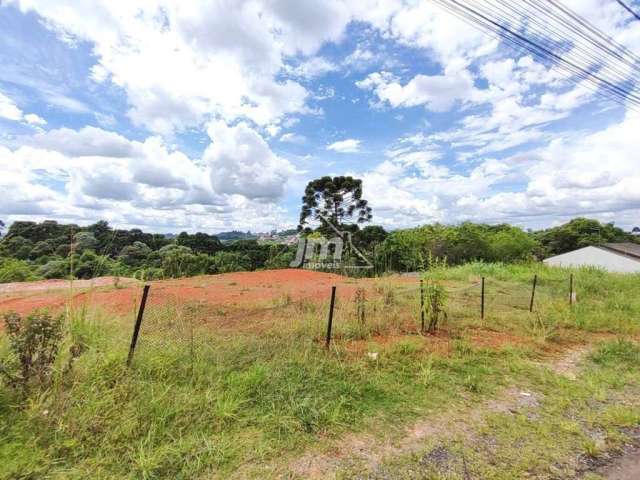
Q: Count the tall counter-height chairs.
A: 0